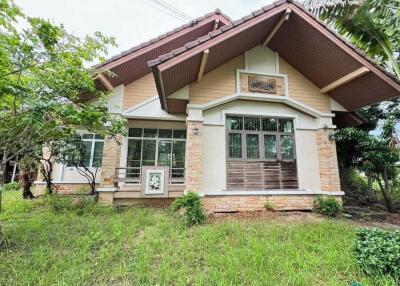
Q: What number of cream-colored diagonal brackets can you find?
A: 5